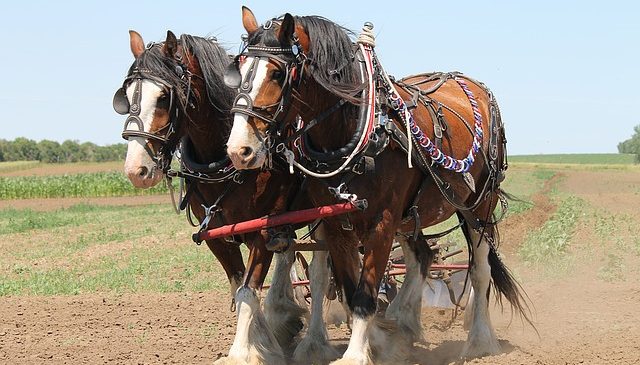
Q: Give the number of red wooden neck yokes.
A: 1